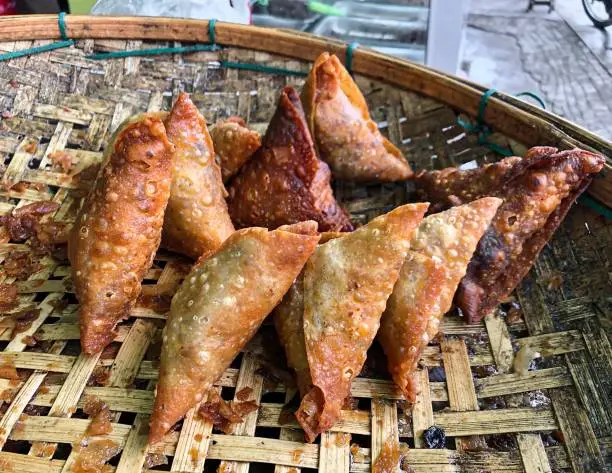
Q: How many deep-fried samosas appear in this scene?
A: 10